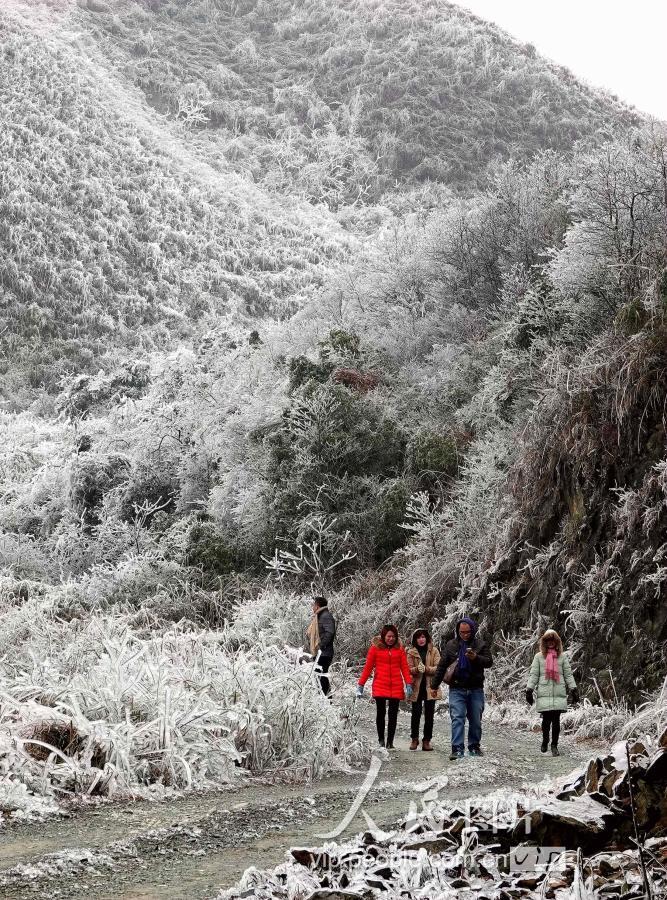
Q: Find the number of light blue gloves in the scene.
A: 2